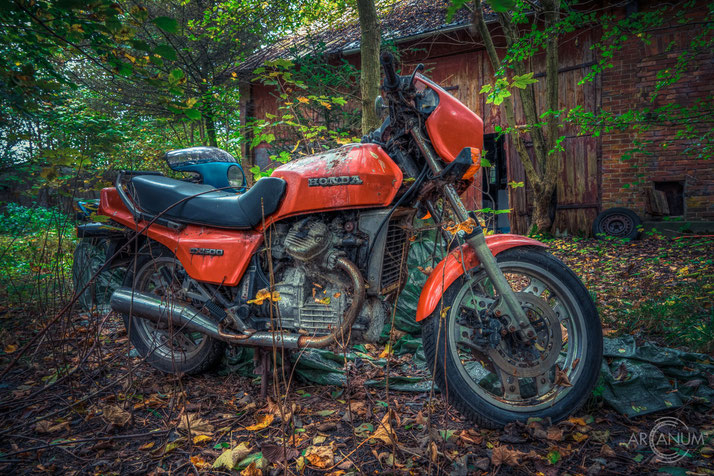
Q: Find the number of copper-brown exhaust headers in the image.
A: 1